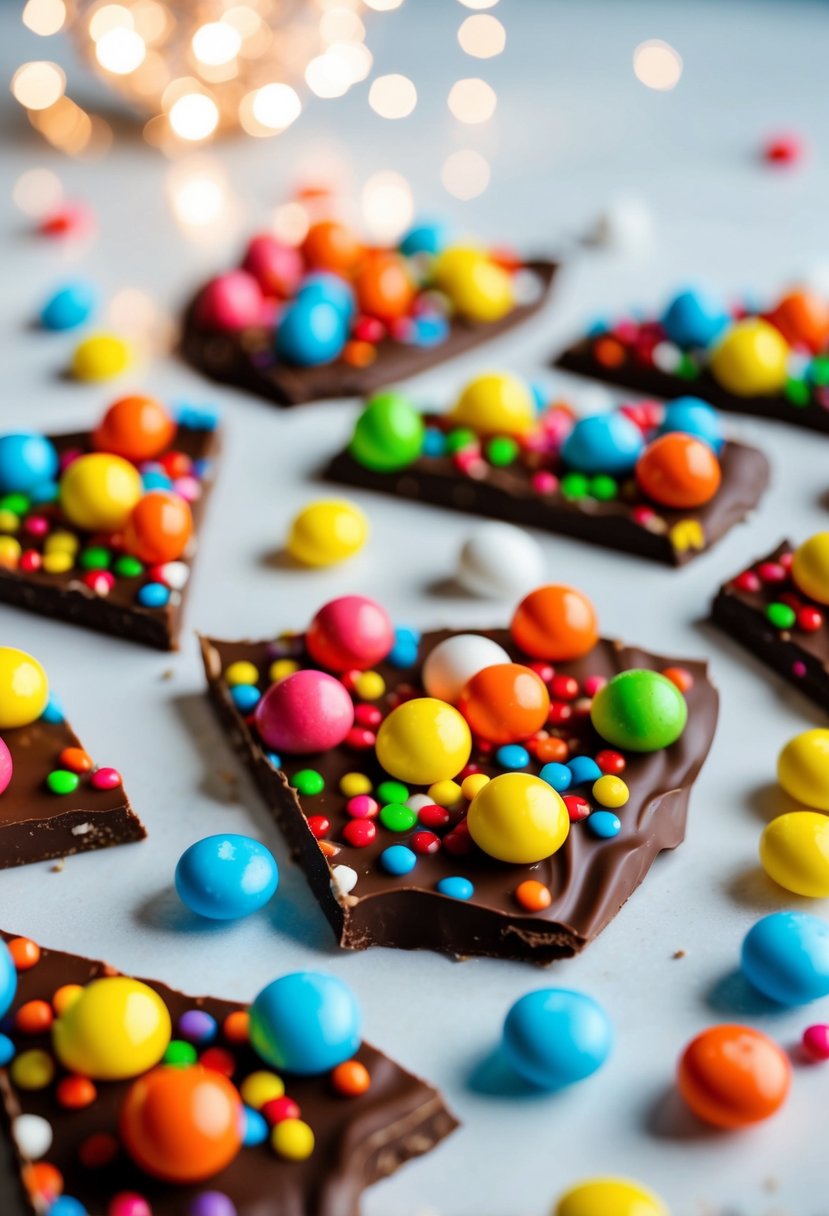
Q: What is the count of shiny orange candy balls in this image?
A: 10